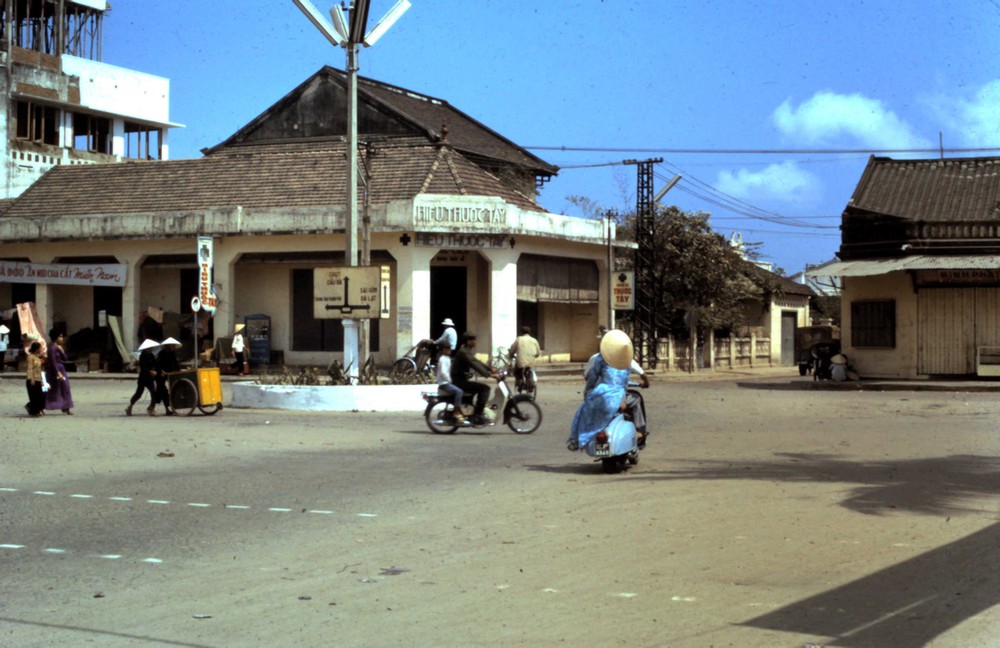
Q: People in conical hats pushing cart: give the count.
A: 2